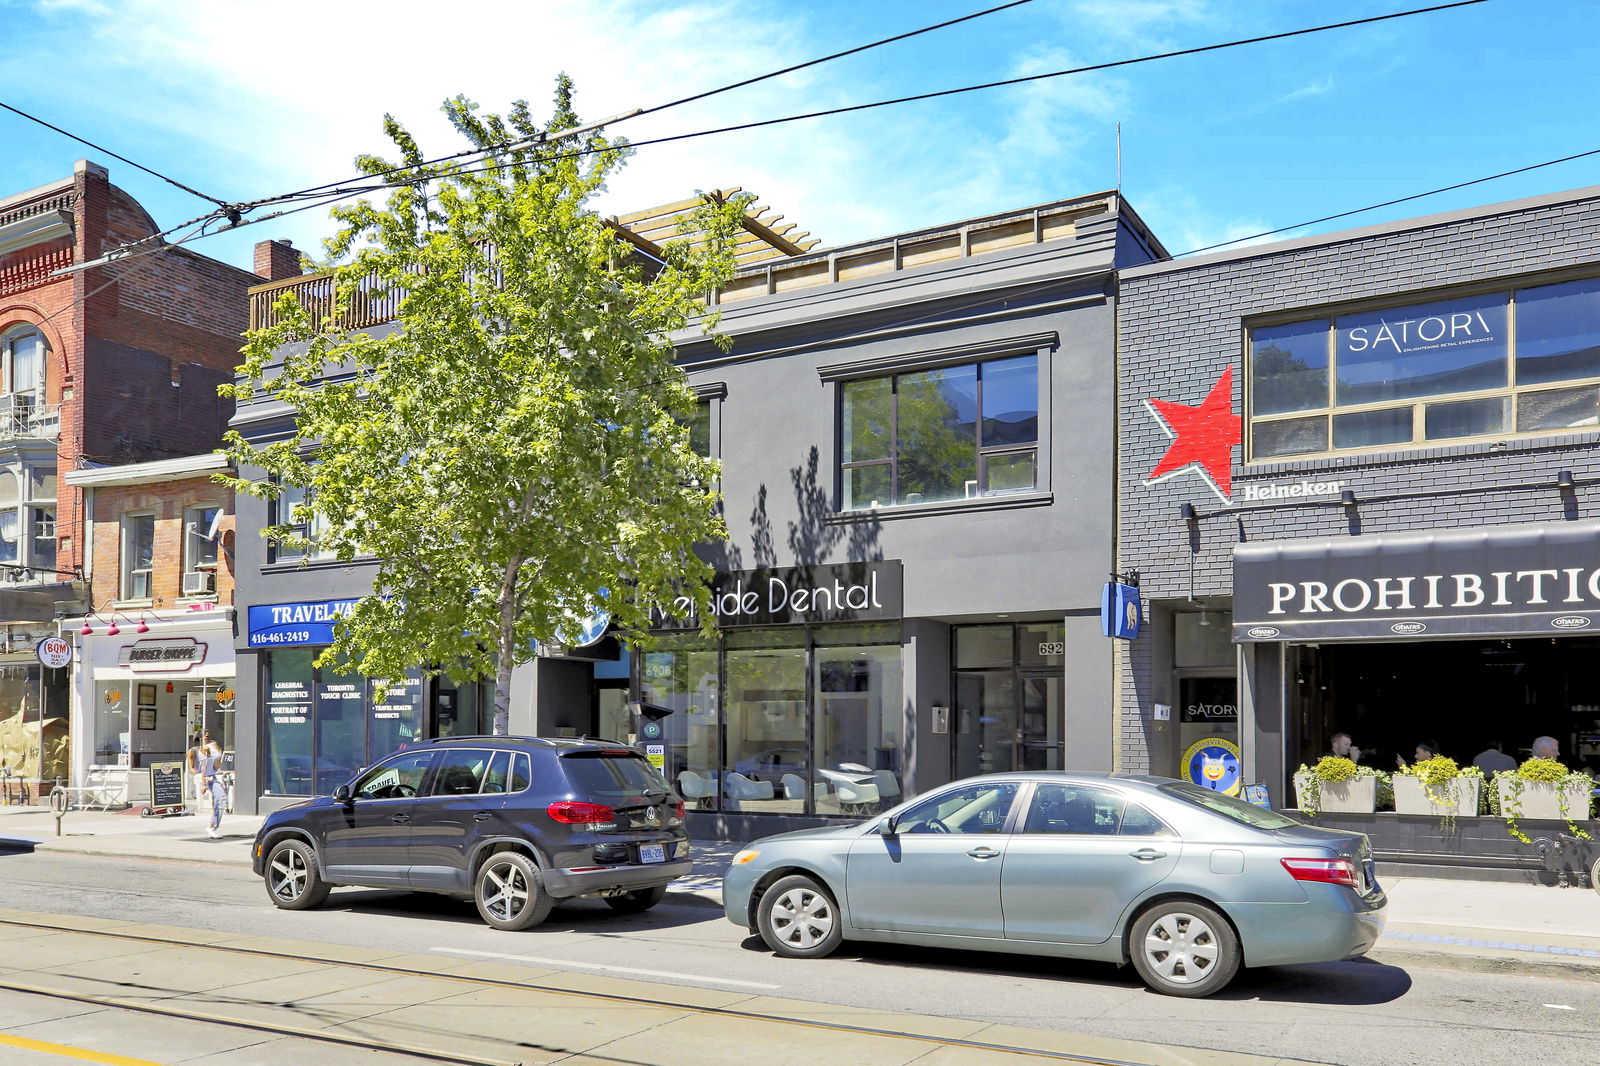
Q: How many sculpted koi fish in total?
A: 0